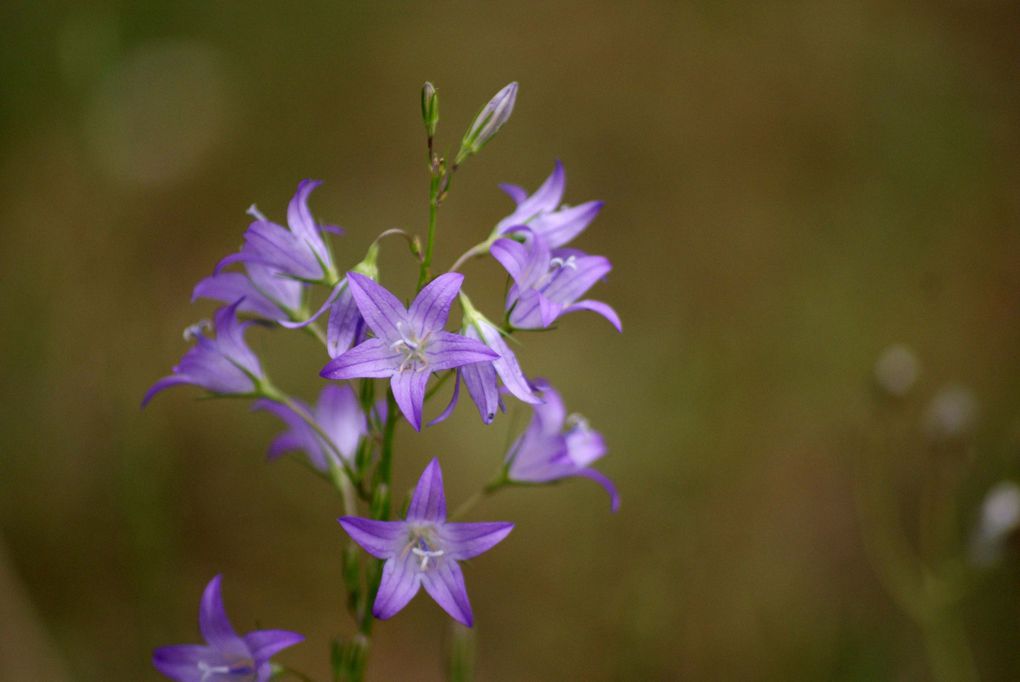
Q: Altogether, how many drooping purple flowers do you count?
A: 2